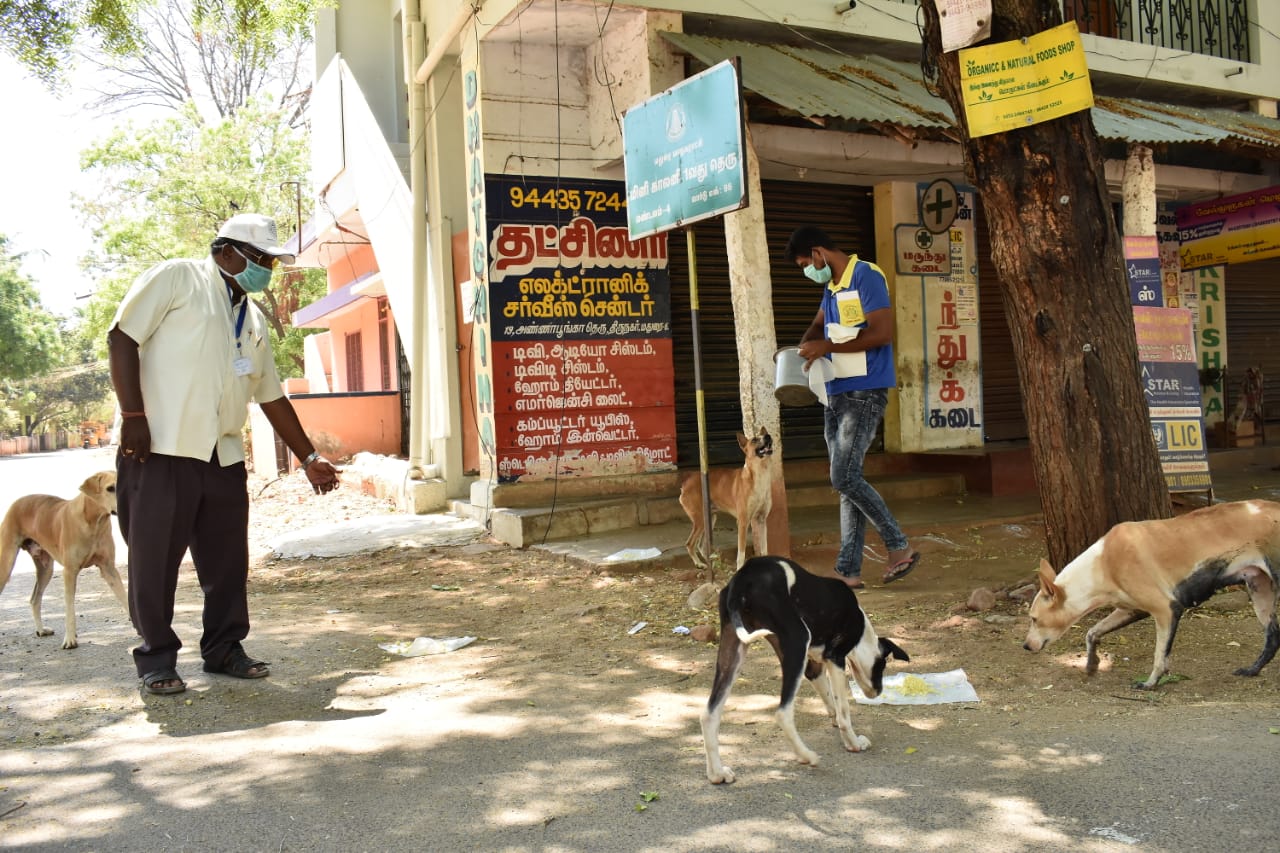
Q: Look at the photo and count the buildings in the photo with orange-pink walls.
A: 1